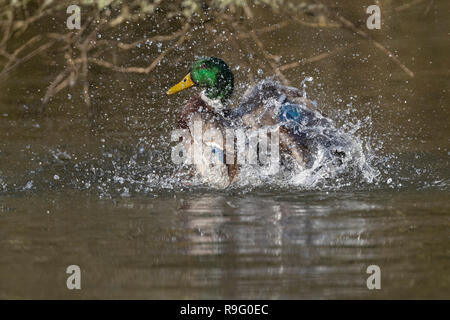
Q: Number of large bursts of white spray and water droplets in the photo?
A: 1